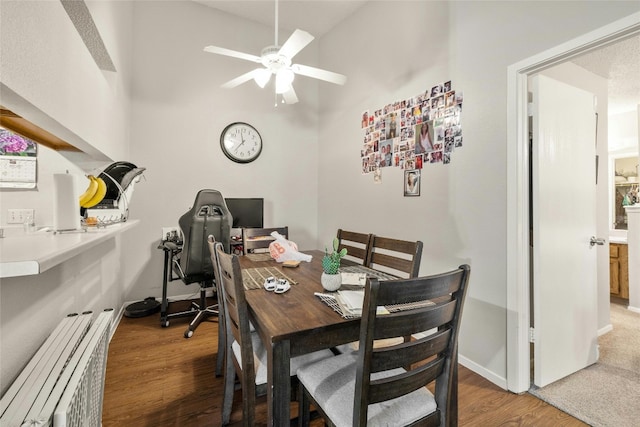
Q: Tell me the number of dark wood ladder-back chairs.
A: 6